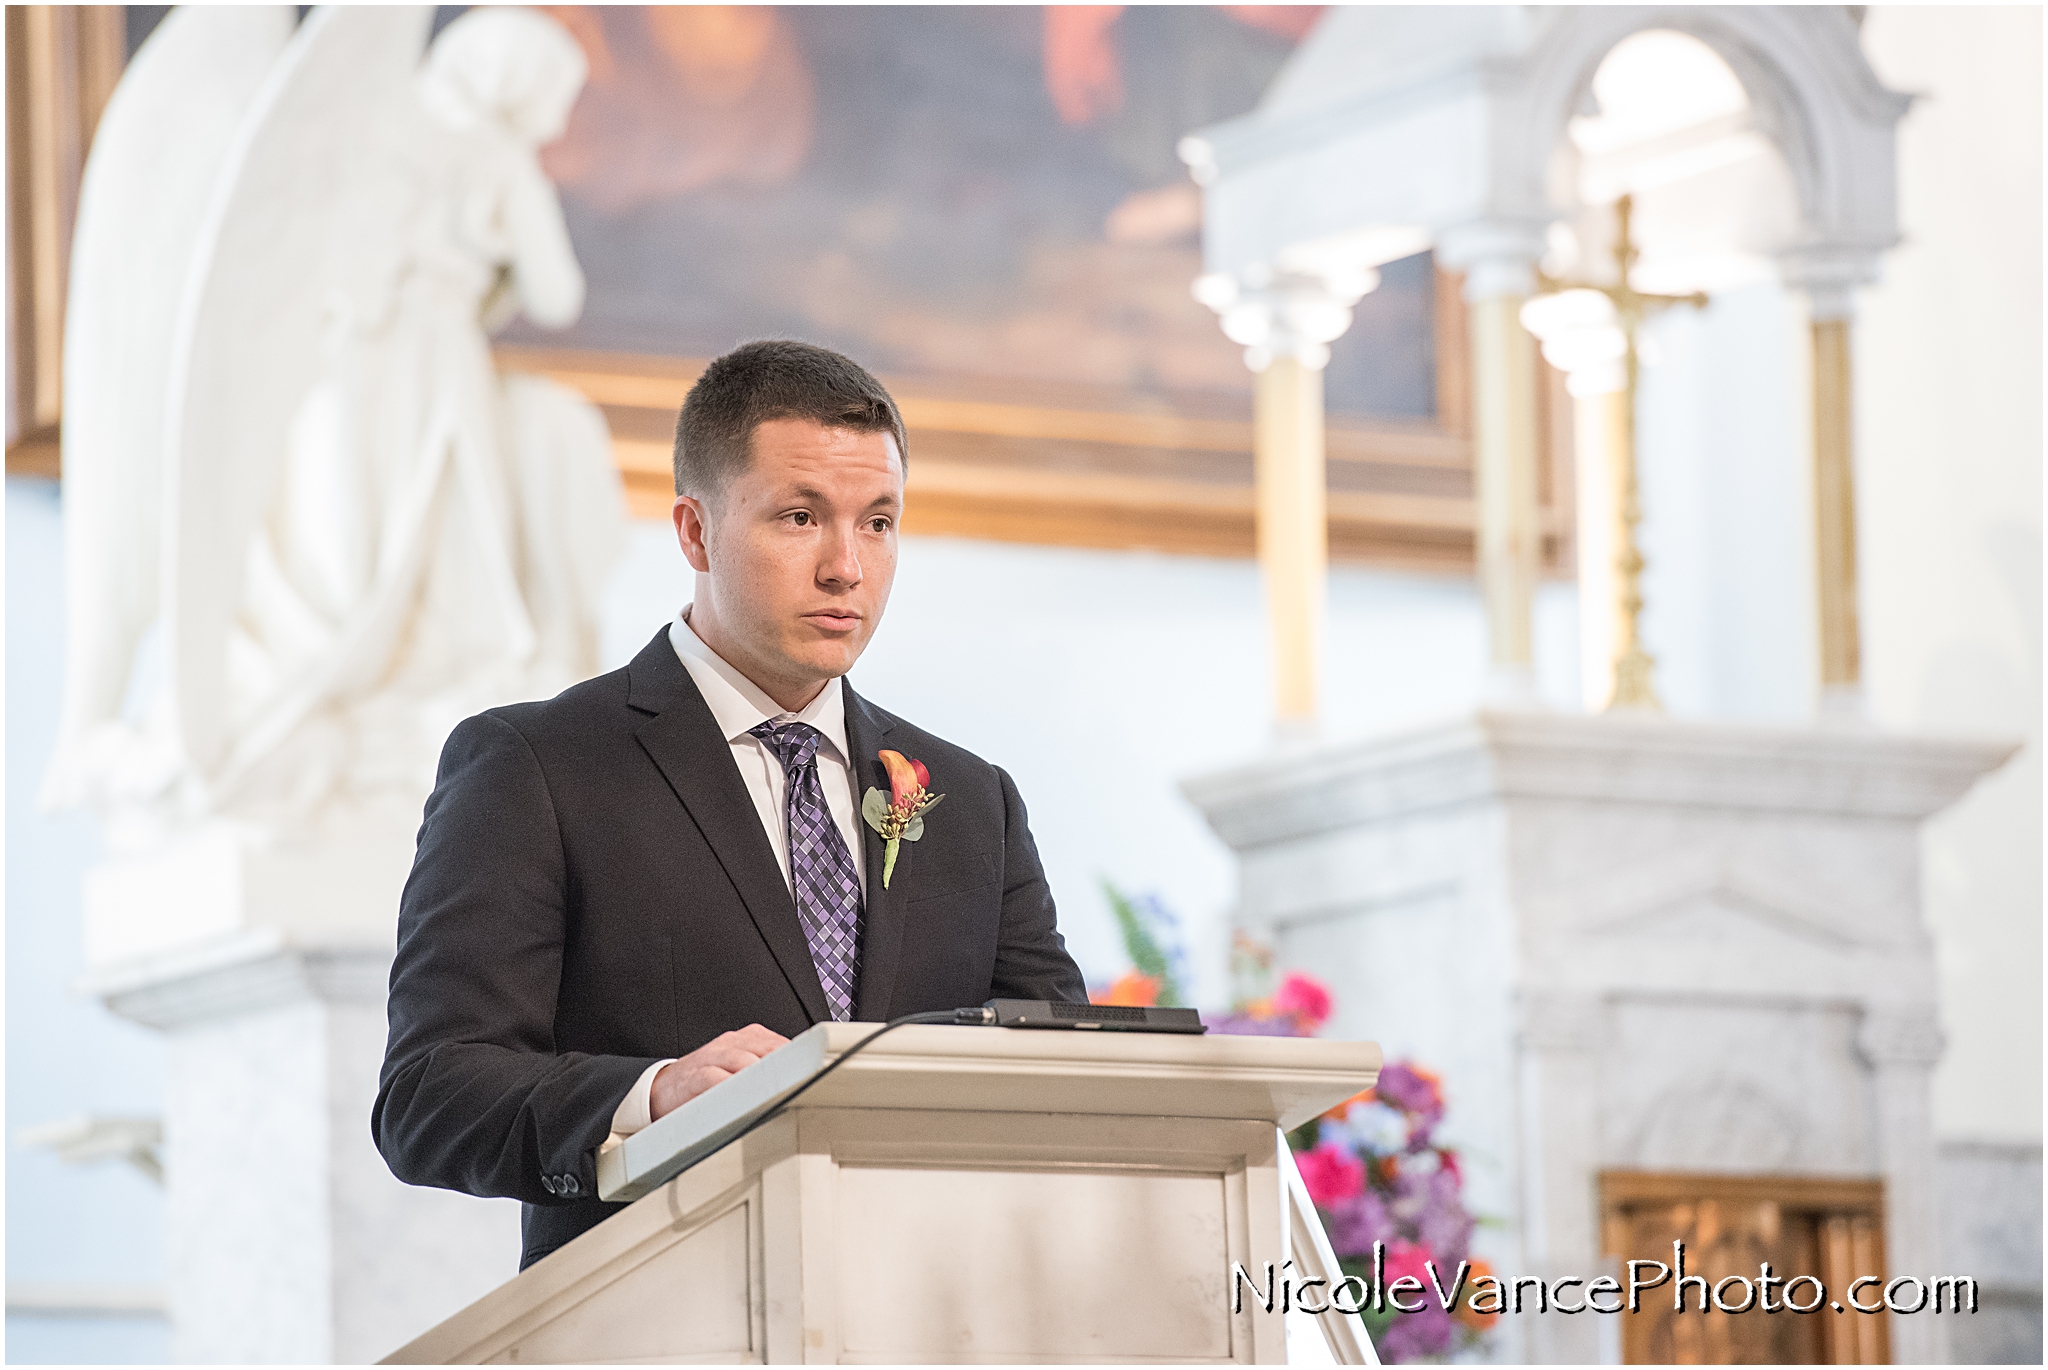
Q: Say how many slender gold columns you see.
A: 4